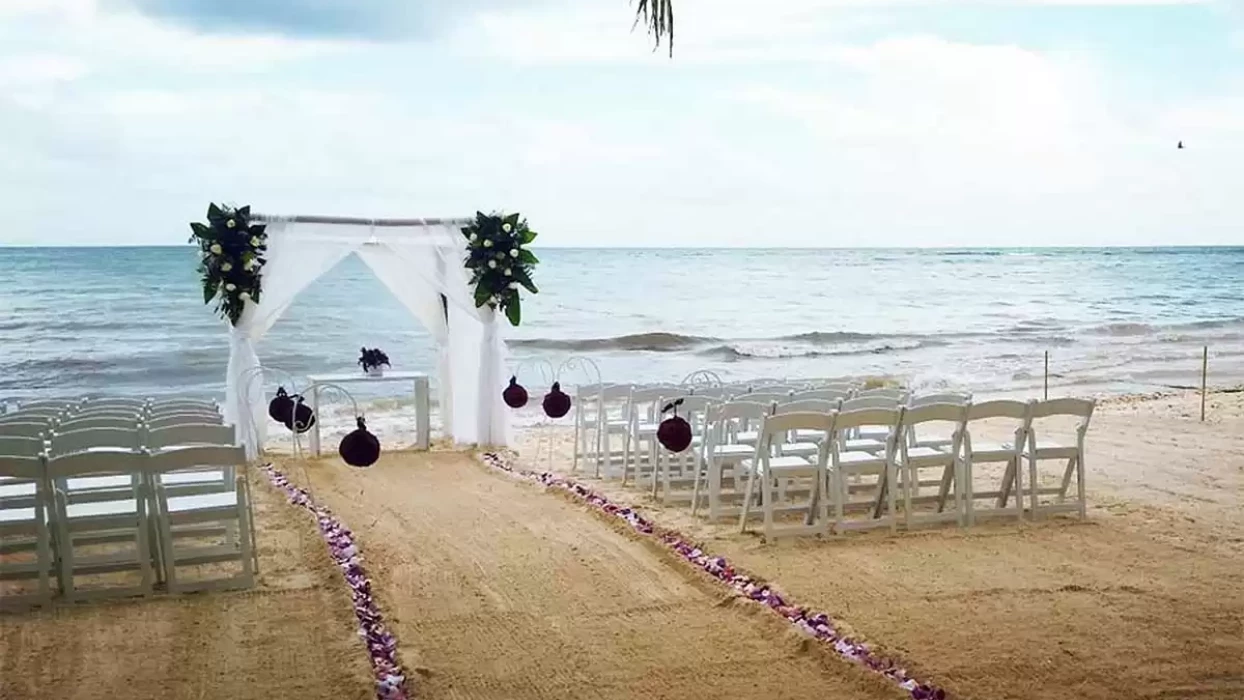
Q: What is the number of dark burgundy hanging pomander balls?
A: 6